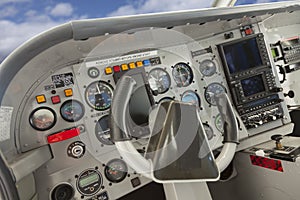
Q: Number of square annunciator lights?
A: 9